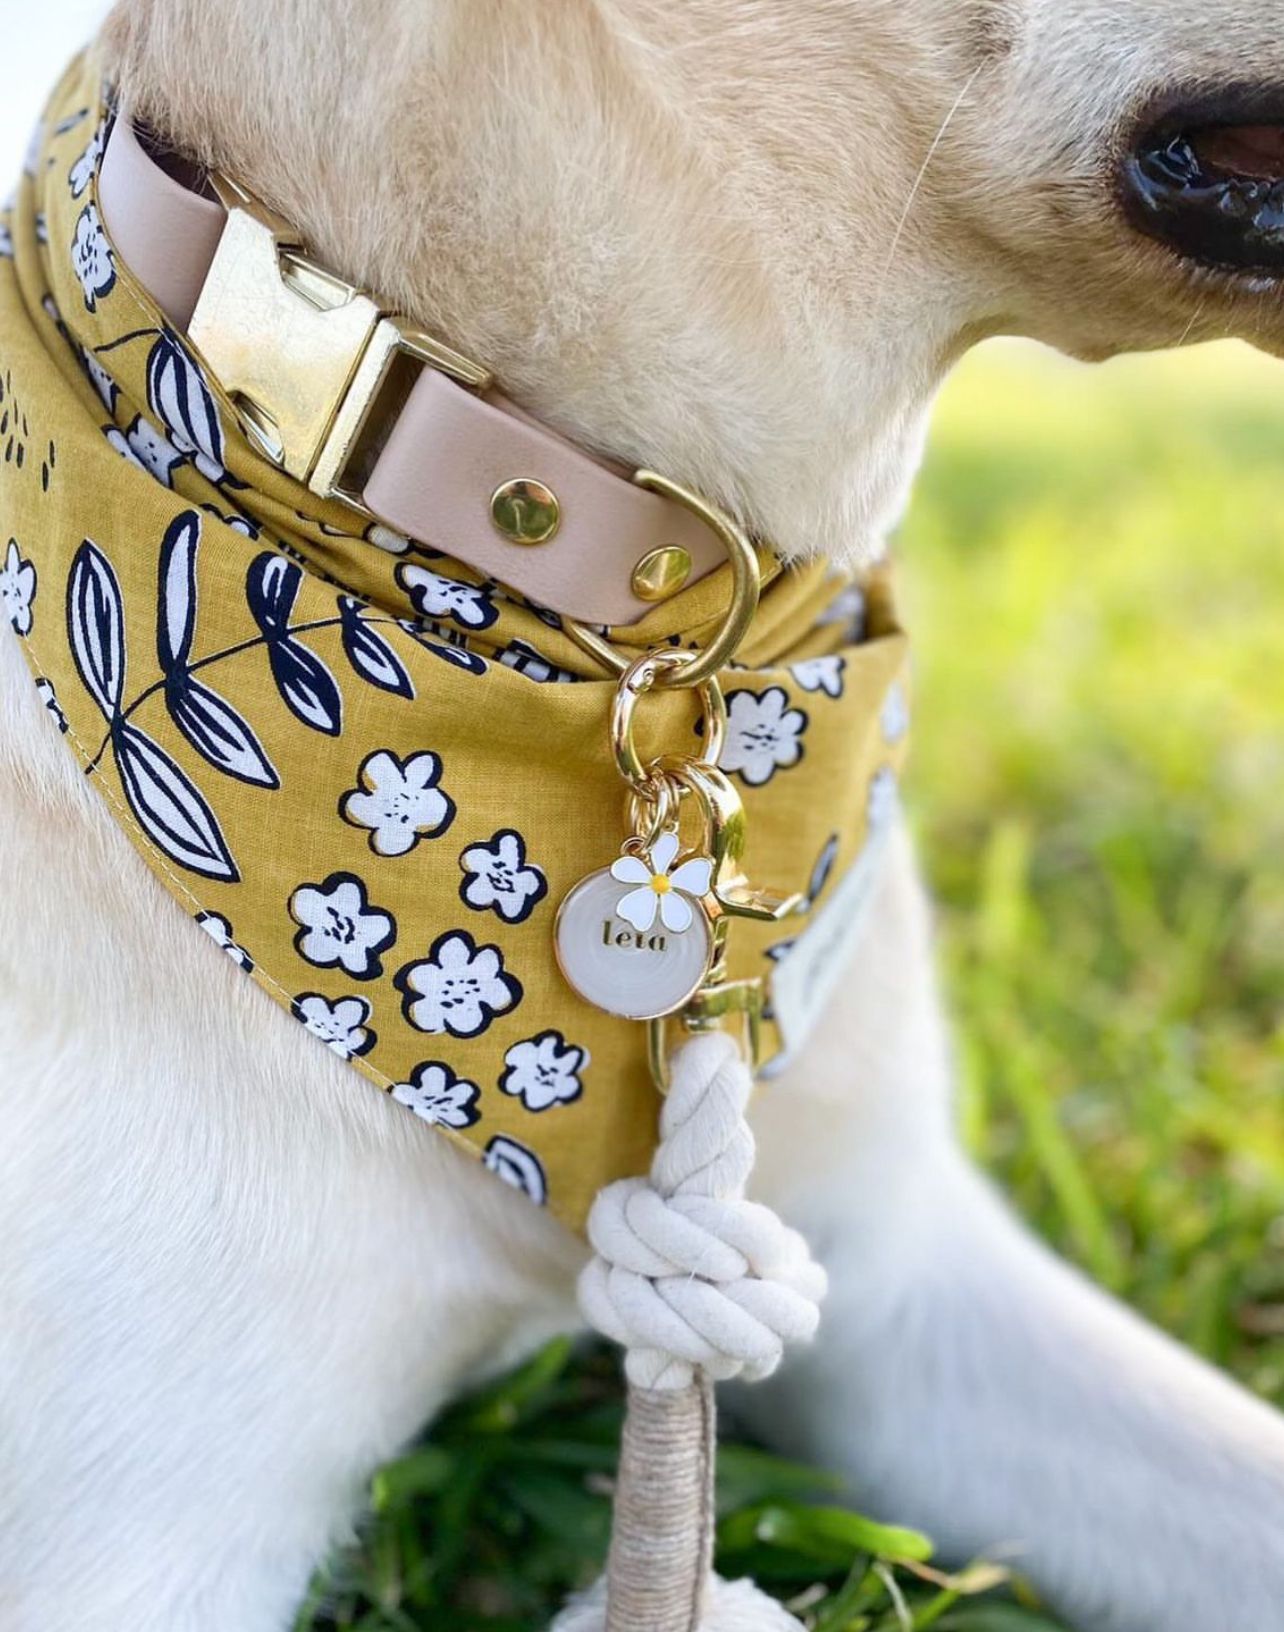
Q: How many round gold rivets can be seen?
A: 2